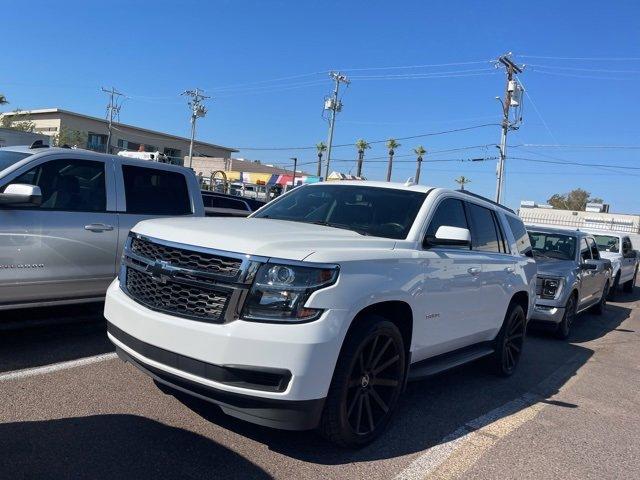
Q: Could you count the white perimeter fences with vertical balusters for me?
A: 1